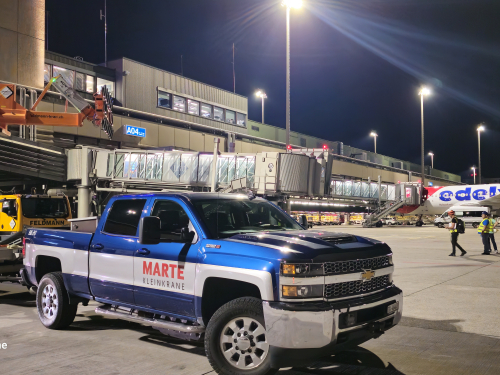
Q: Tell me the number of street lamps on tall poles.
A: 7